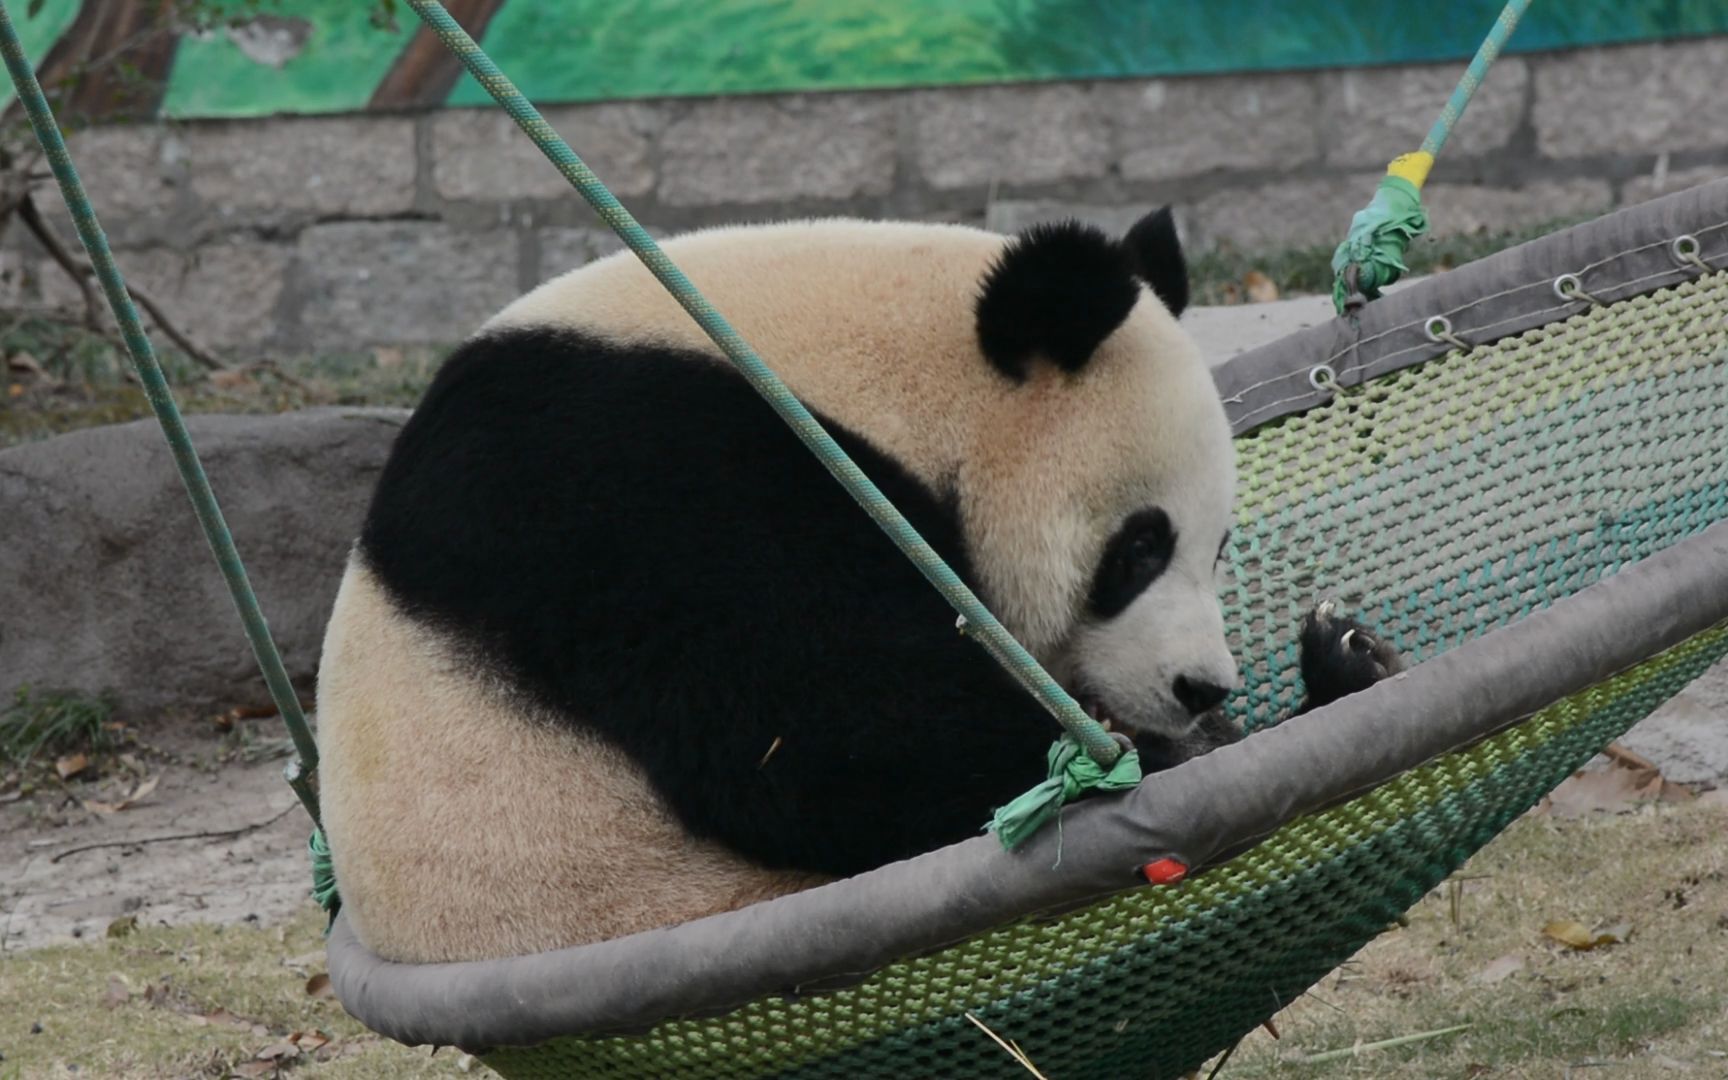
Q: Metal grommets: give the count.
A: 4